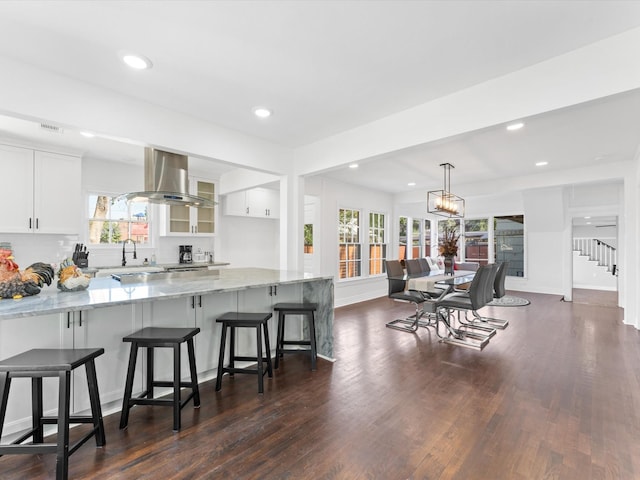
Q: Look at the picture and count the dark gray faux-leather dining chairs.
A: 6